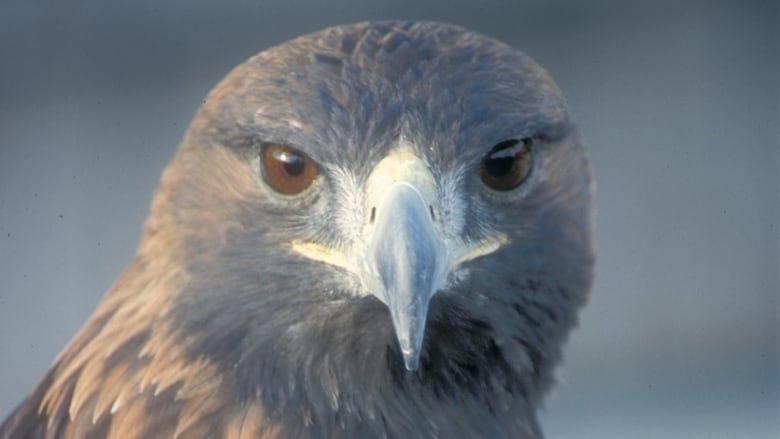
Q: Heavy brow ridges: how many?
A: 2